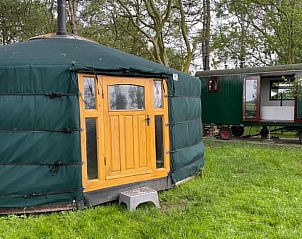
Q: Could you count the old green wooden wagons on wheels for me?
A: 1